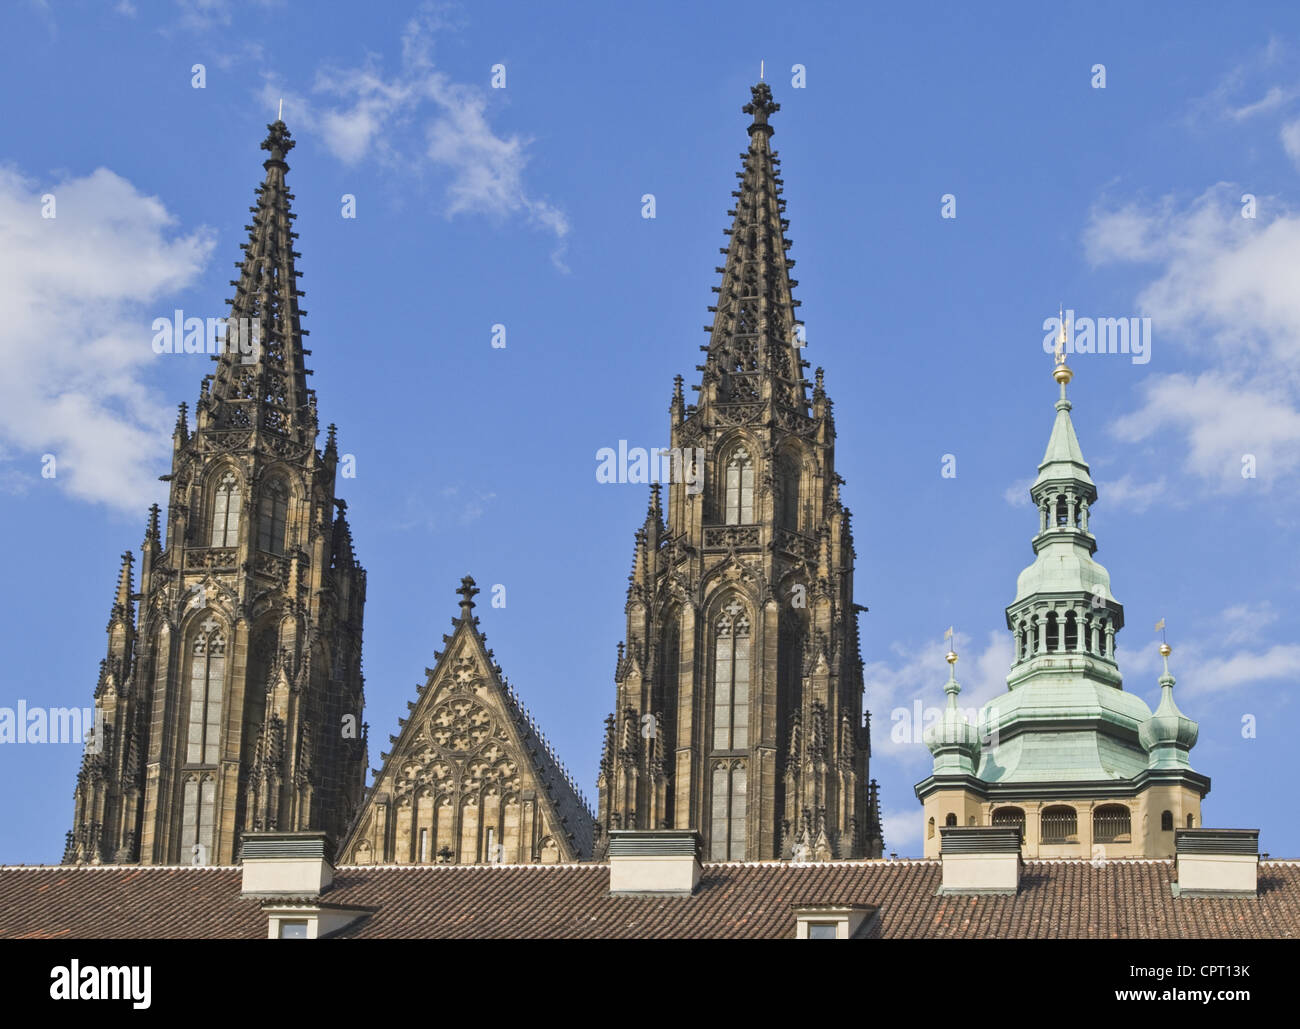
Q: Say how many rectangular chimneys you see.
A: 4